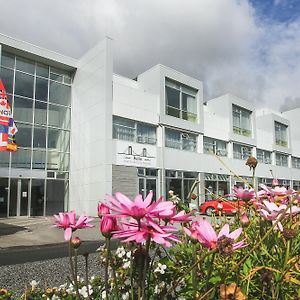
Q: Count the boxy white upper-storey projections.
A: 3